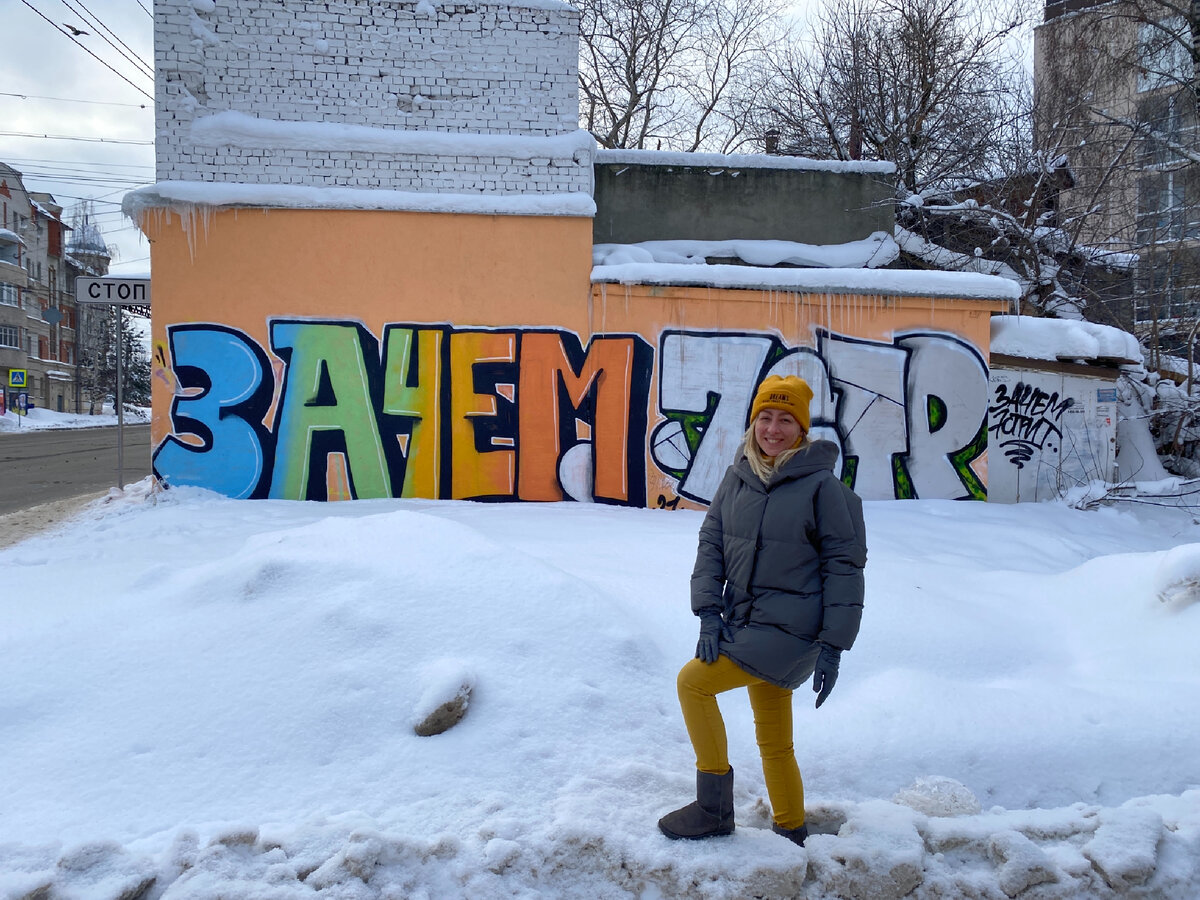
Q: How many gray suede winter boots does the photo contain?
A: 2